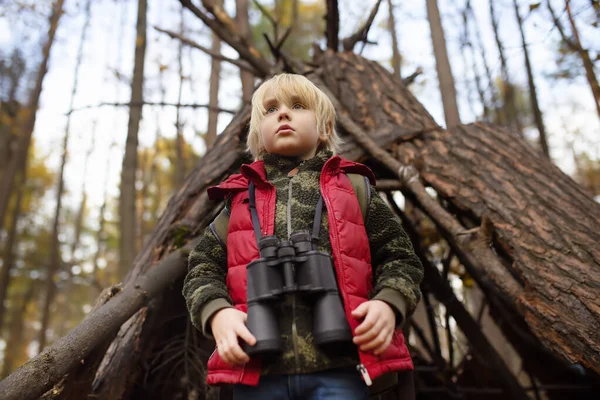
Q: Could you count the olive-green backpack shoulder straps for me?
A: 2